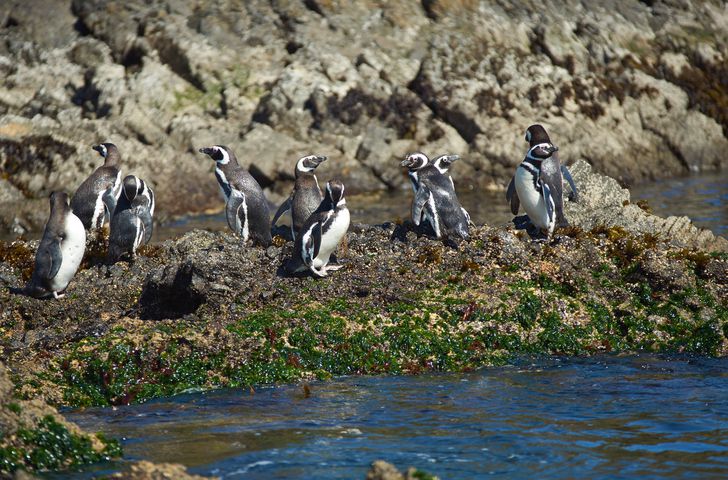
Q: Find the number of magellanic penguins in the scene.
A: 10